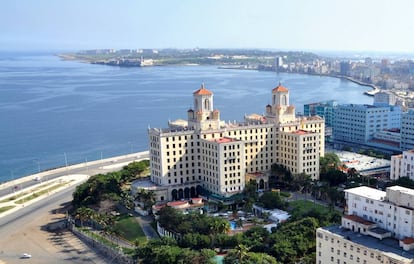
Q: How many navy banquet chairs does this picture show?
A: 0